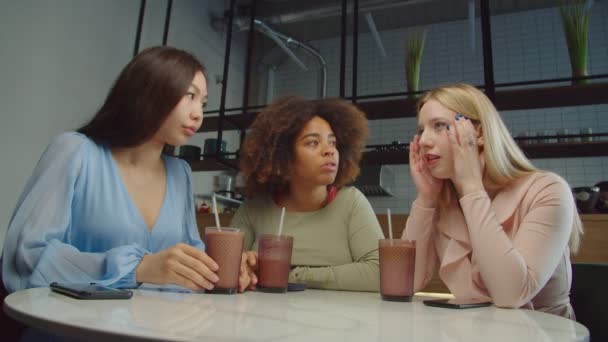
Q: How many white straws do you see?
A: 3